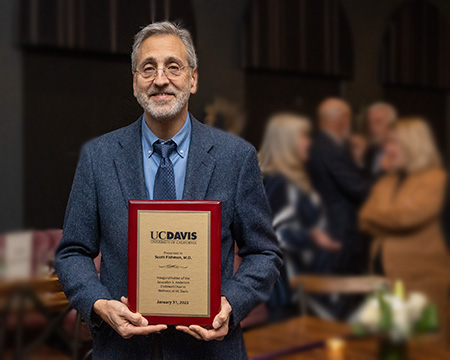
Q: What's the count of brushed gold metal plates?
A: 1